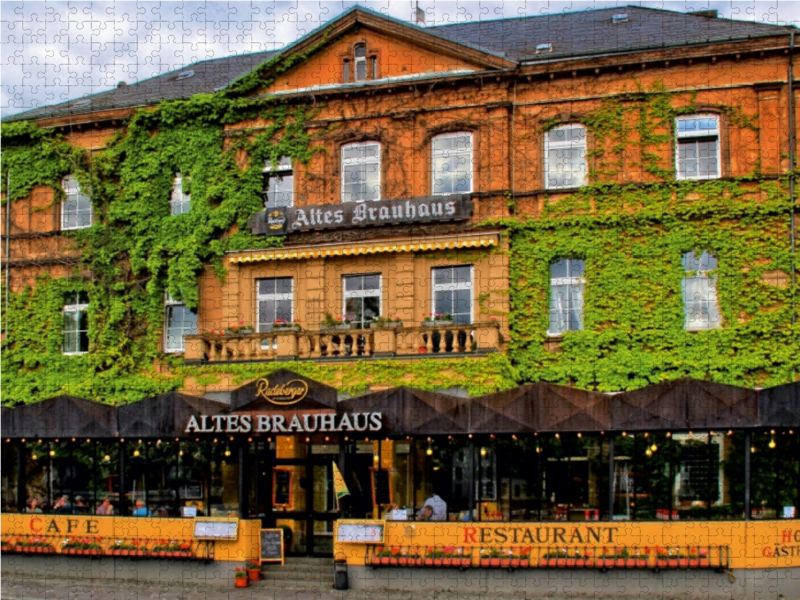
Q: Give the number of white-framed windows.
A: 14